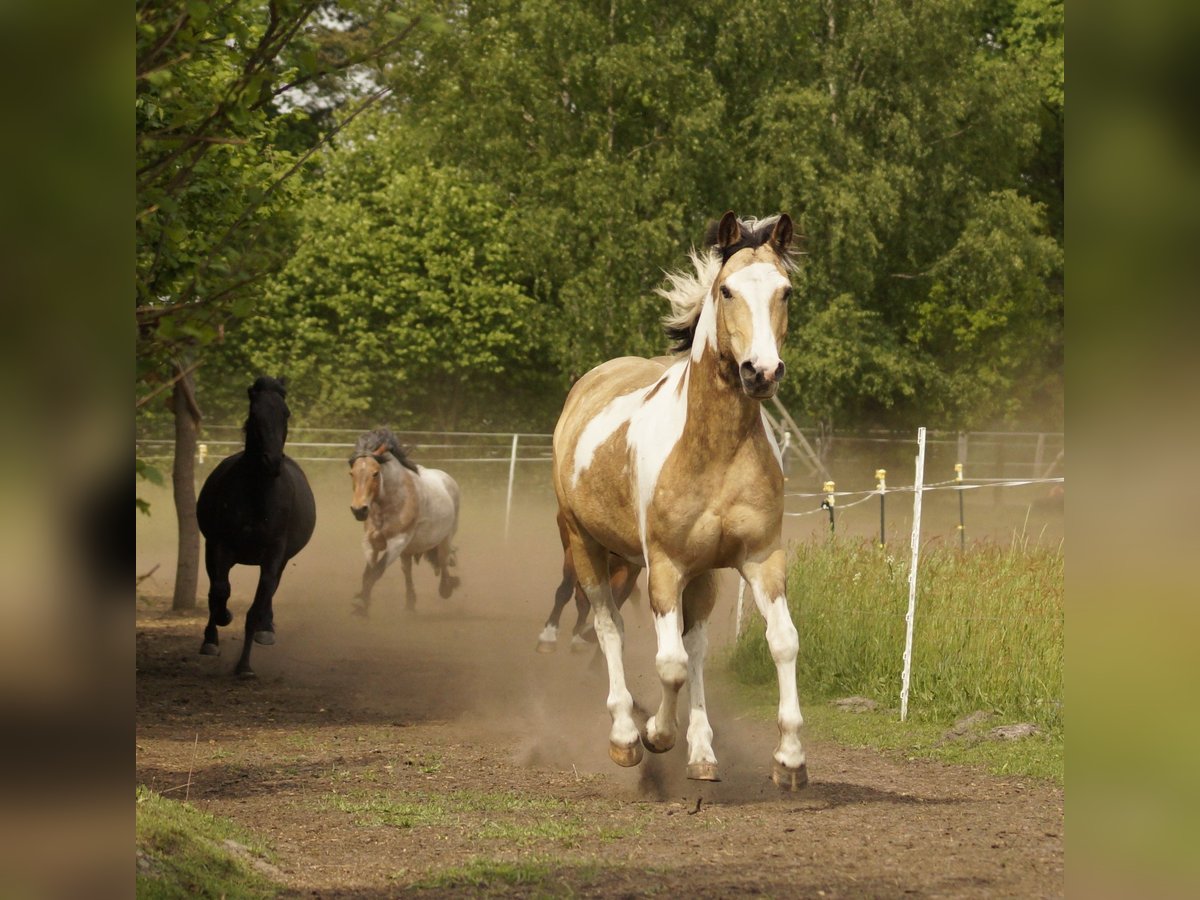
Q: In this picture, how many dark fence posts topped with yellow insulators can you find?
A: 3